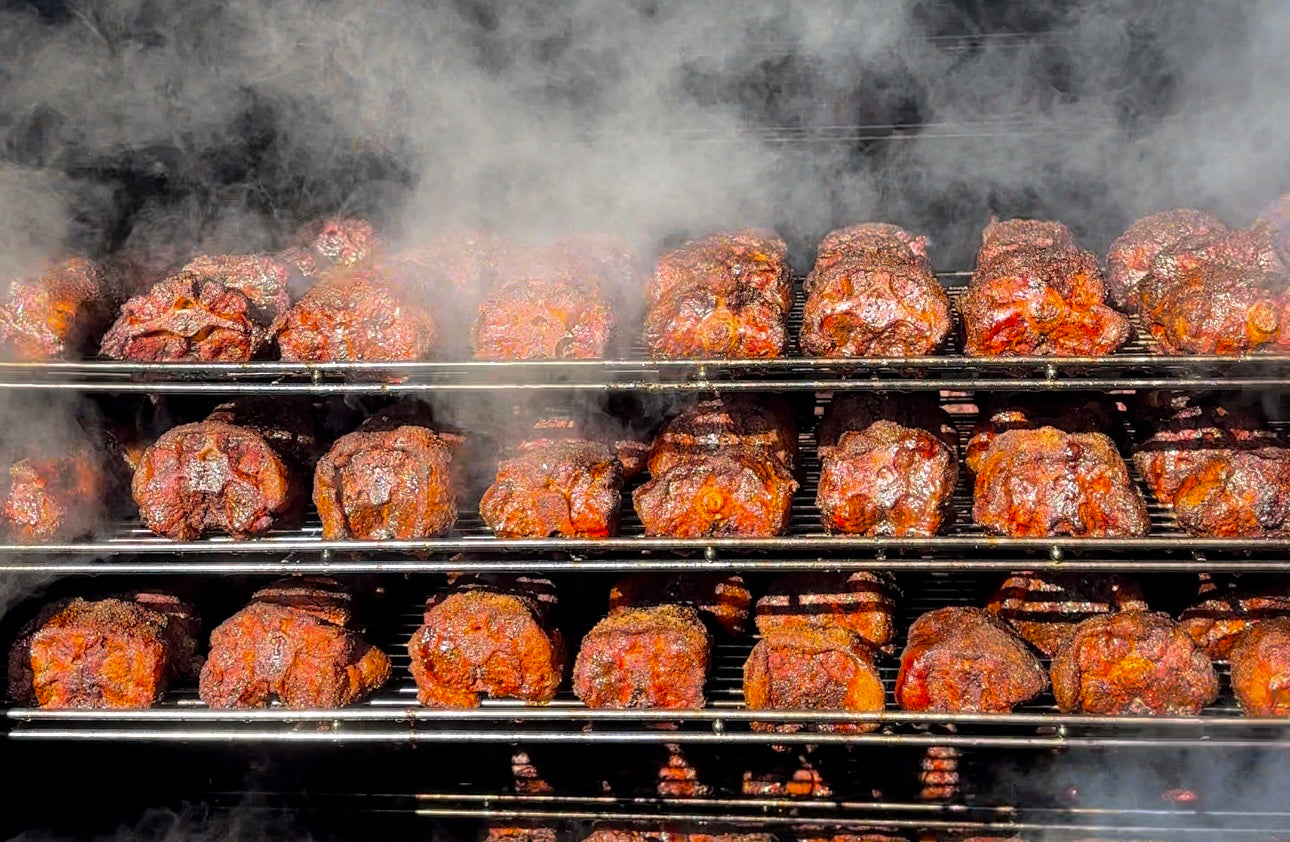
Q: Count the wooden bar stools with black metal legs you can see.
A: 0